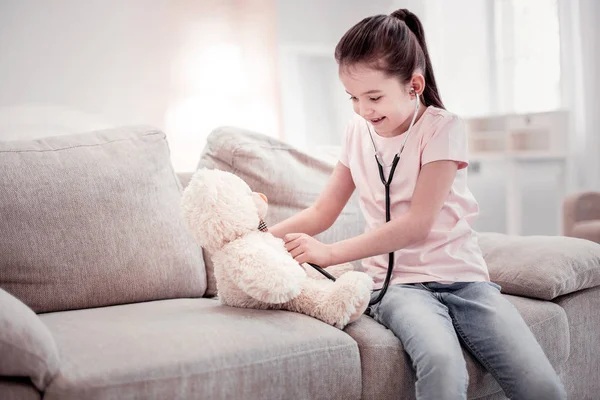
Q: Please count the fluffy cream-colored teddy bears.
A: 1